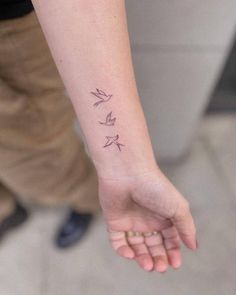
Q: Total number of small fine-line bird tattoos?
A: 3